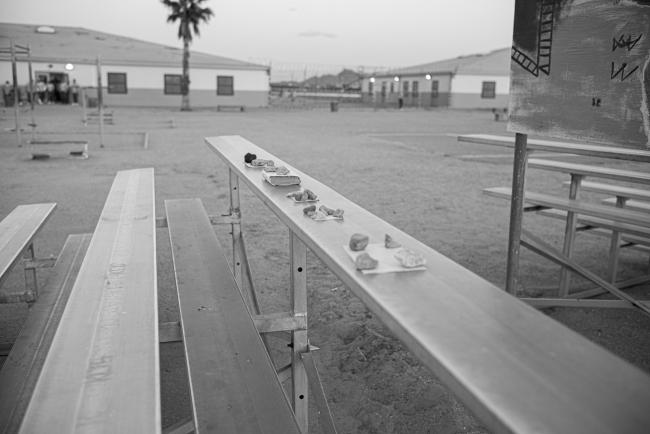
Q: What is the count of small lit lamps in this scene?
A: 4